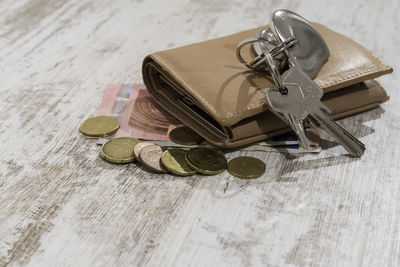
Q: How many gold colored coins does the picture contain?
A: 5